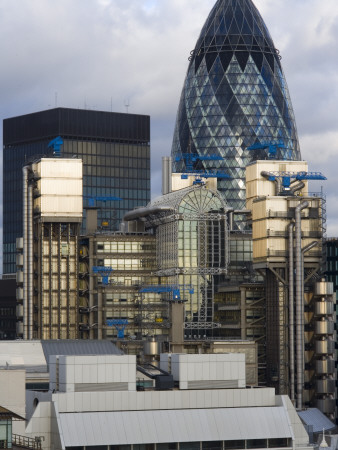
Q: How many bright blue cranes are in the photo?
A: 9